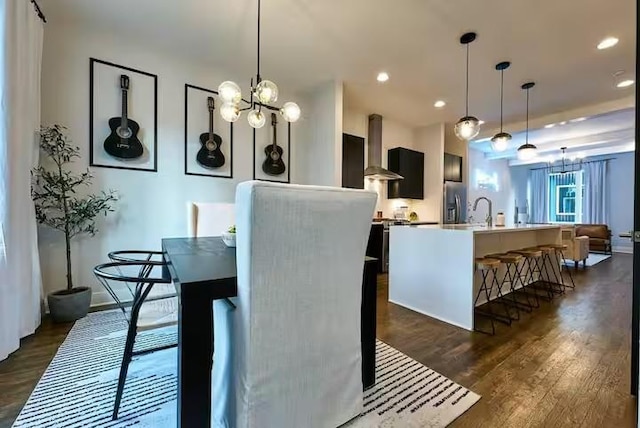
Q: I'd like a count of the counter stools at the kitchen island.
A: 5